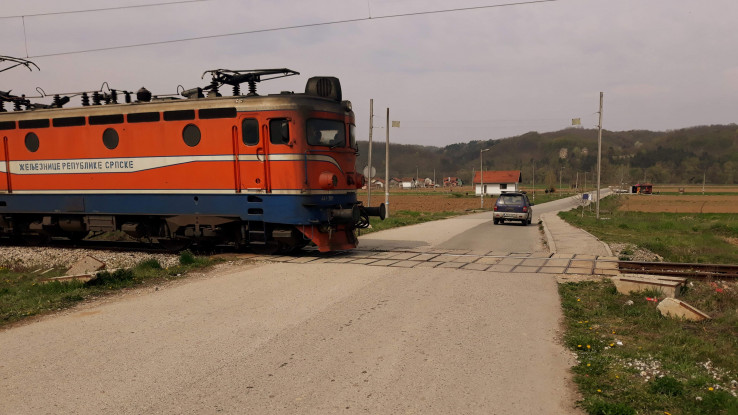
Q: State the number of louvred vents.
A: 7